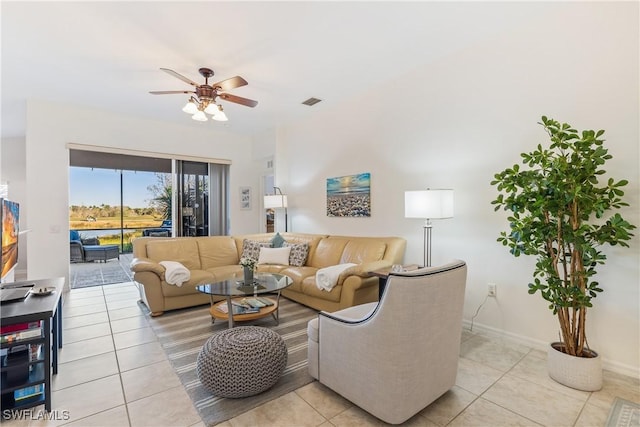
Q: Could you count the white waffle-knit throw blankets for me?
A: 2